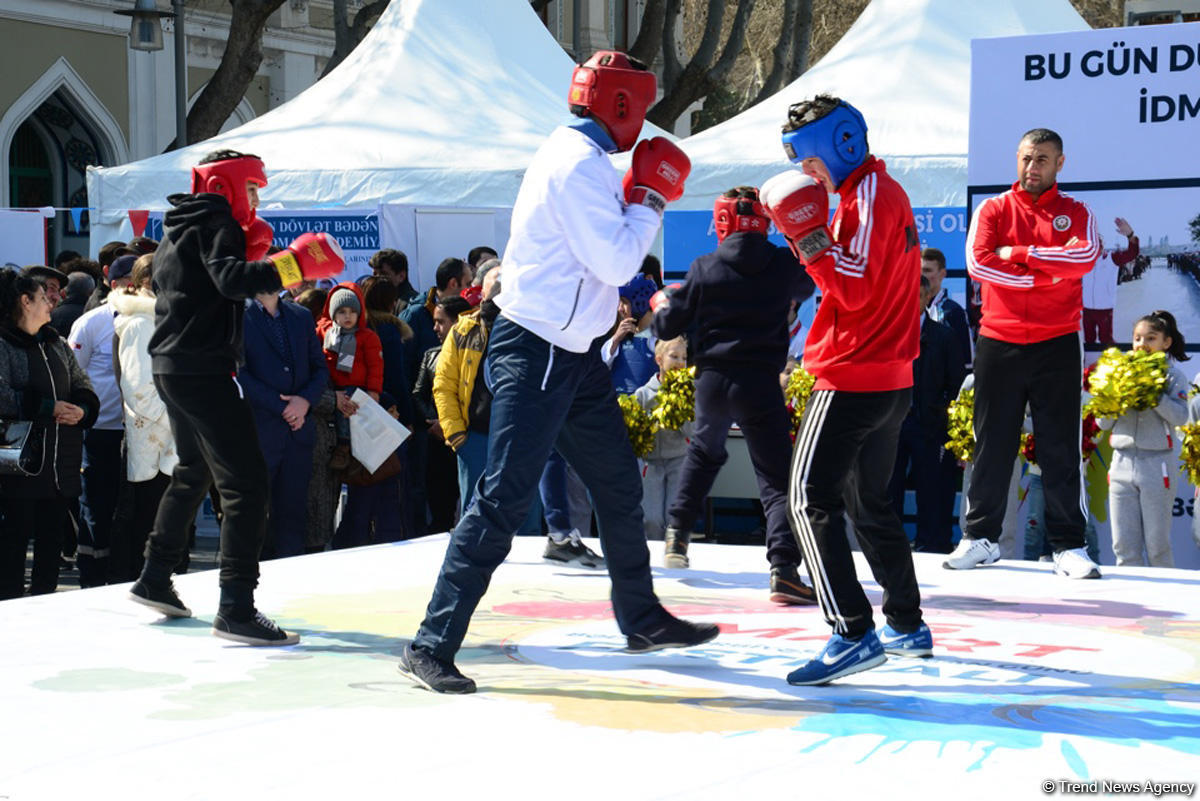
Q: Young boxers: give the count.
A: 4